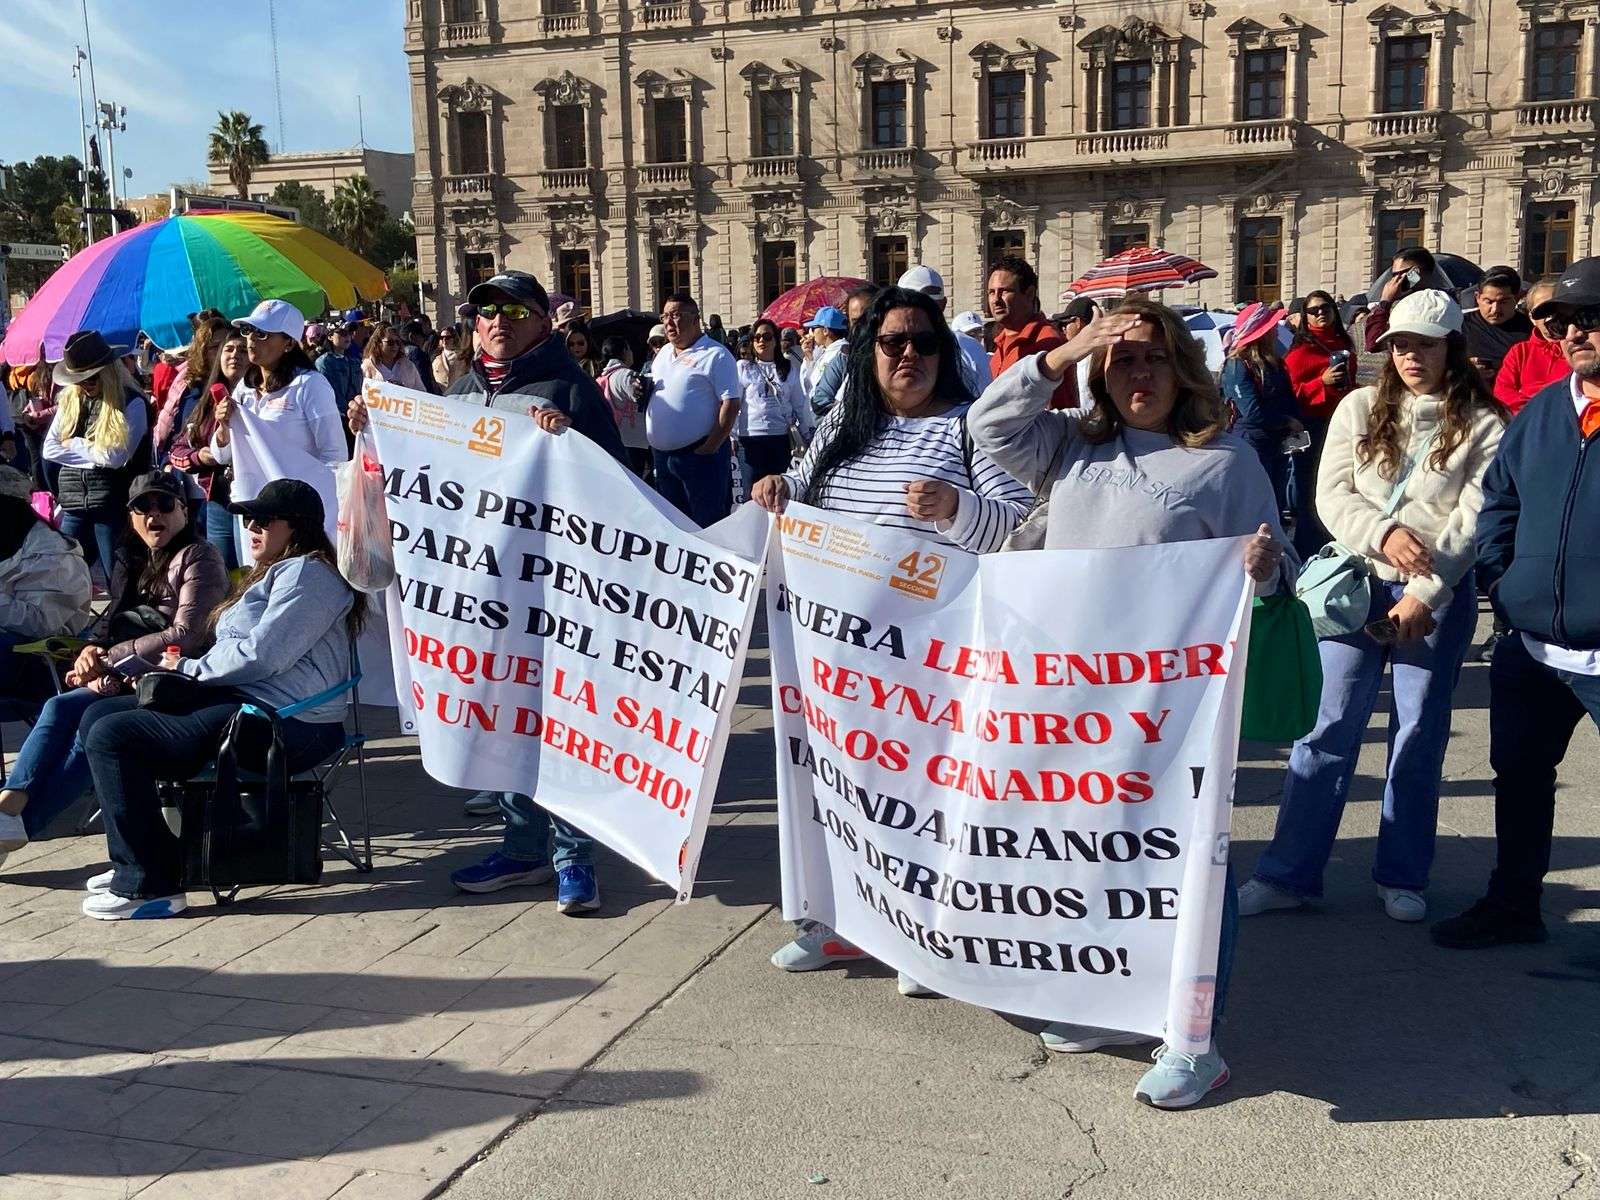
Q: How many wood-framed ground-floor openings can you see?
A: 10